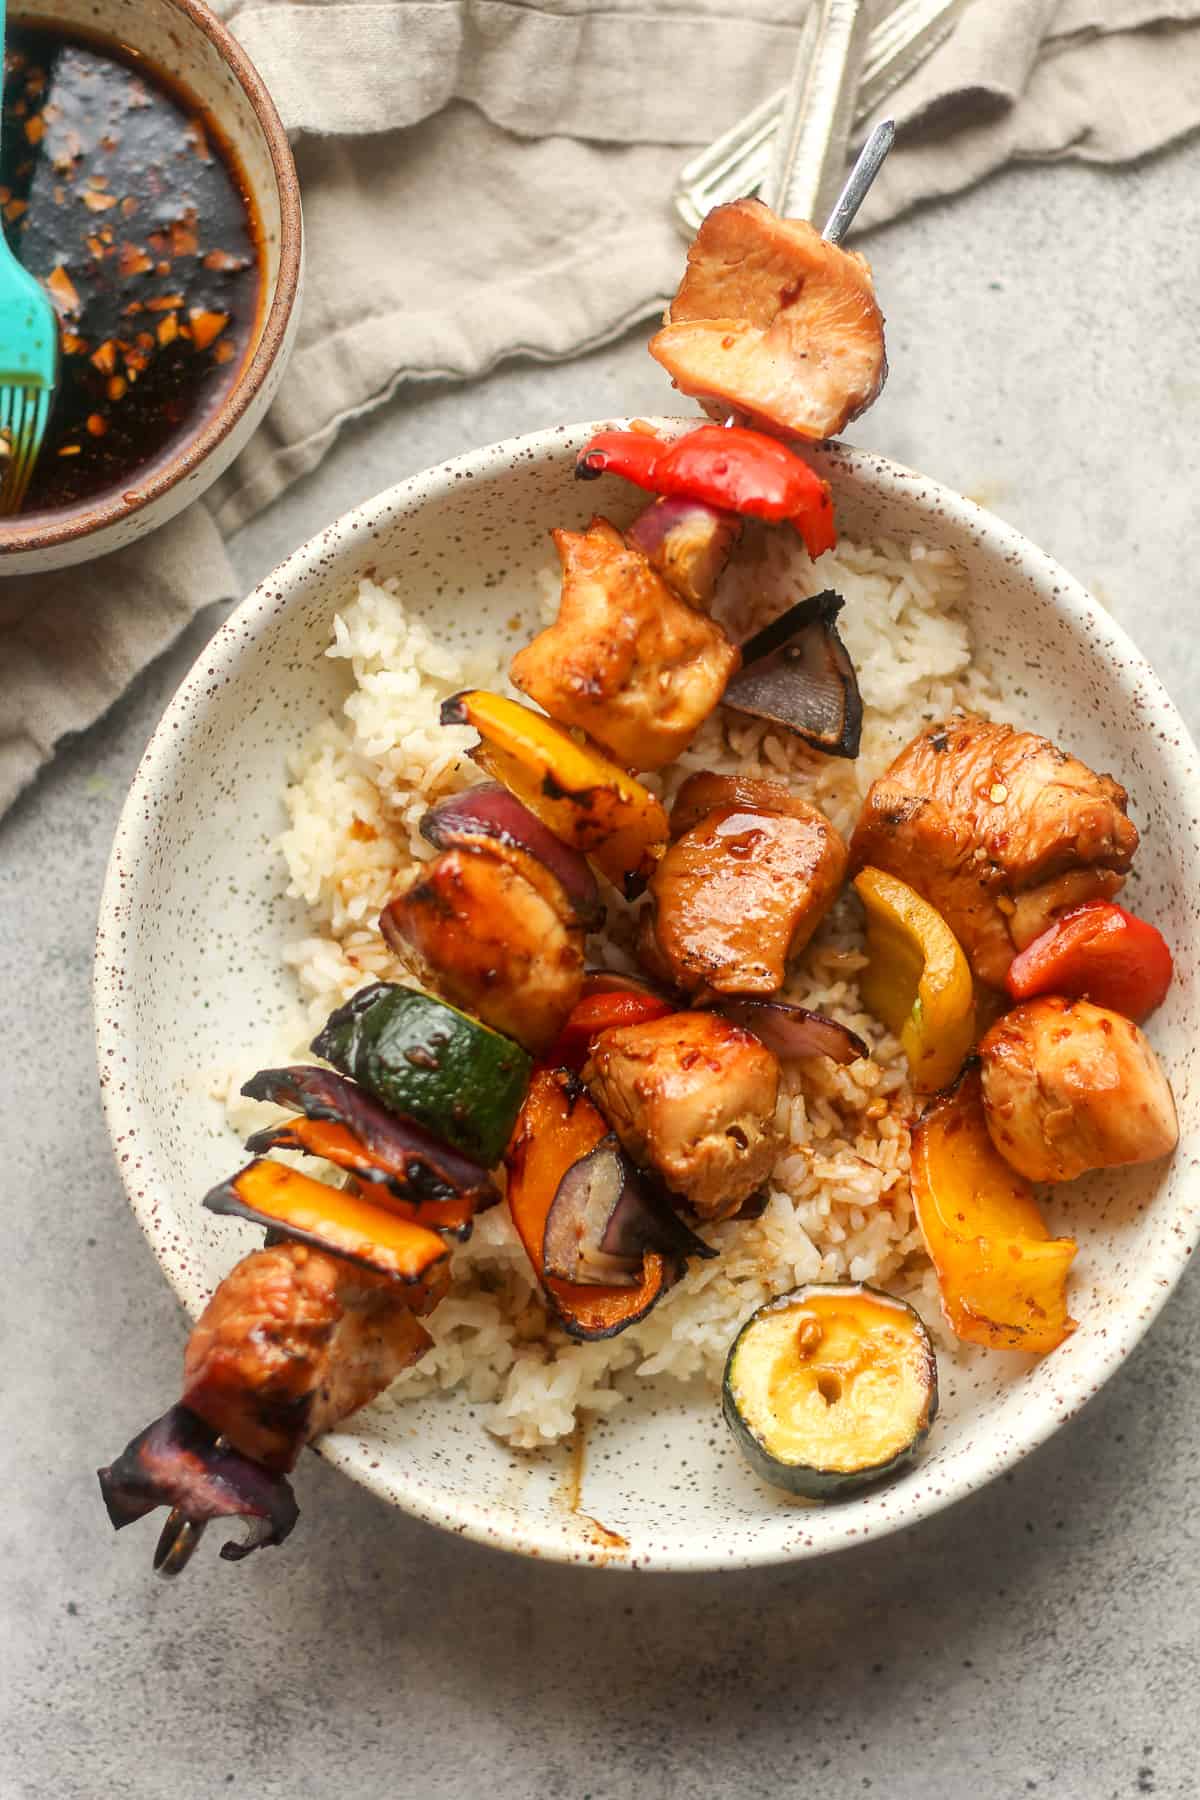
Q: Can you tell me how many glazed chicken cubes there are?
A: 8